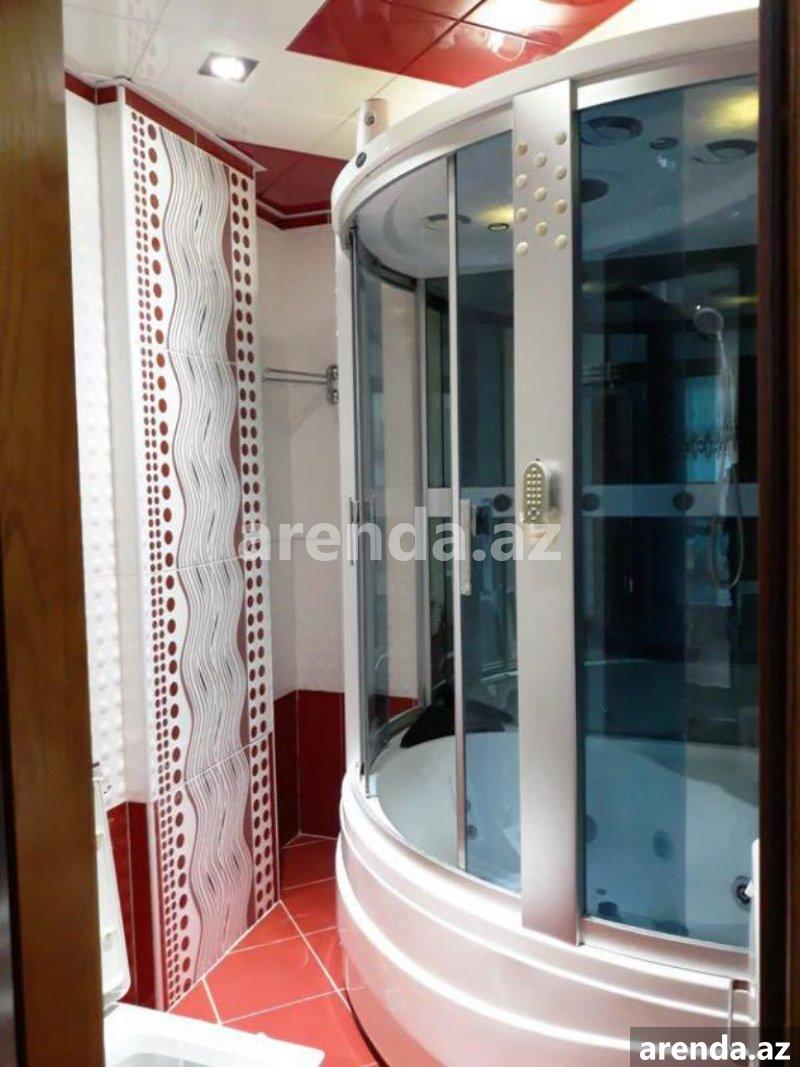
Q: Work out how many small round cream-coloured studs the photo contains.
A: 11